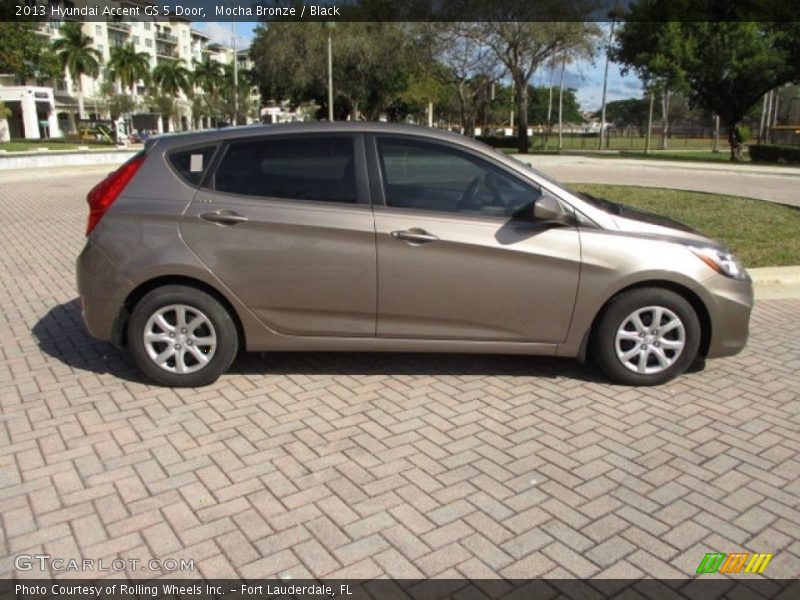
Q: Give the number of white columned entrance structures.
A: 1